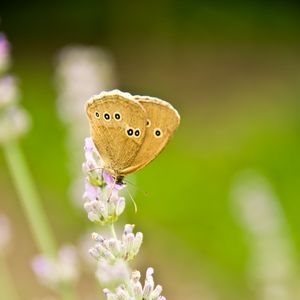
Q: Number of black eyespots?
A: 7